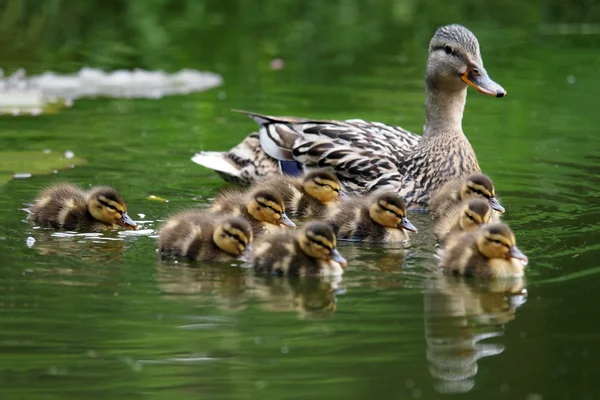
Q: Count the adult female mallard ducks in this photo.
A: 1